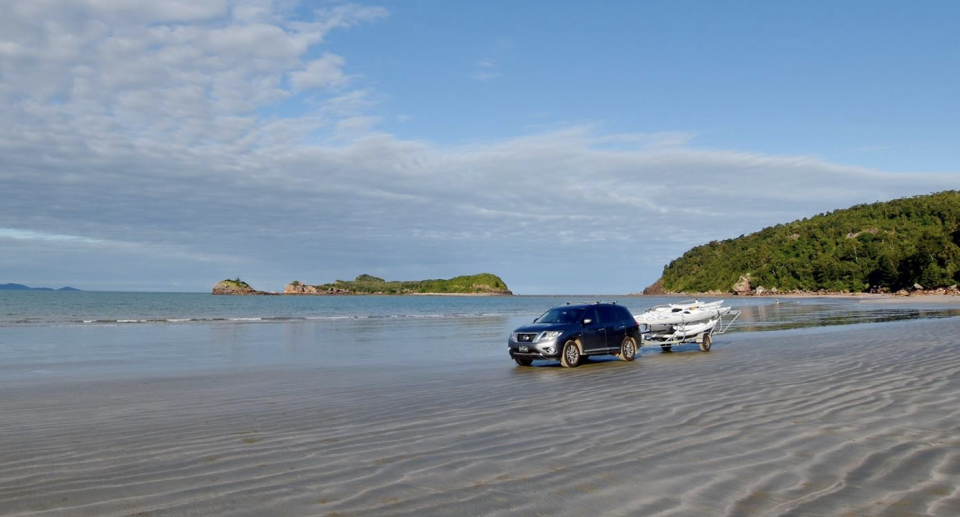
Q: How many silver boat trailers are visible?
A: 1